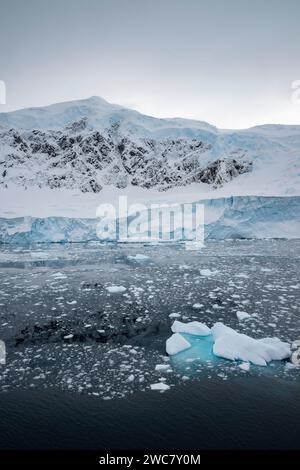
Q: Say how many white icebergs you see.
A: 3